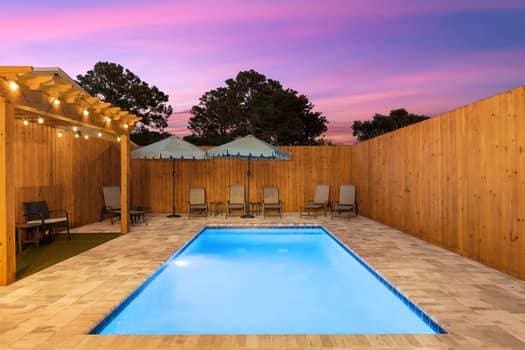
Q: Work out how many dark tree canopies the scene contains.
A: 3